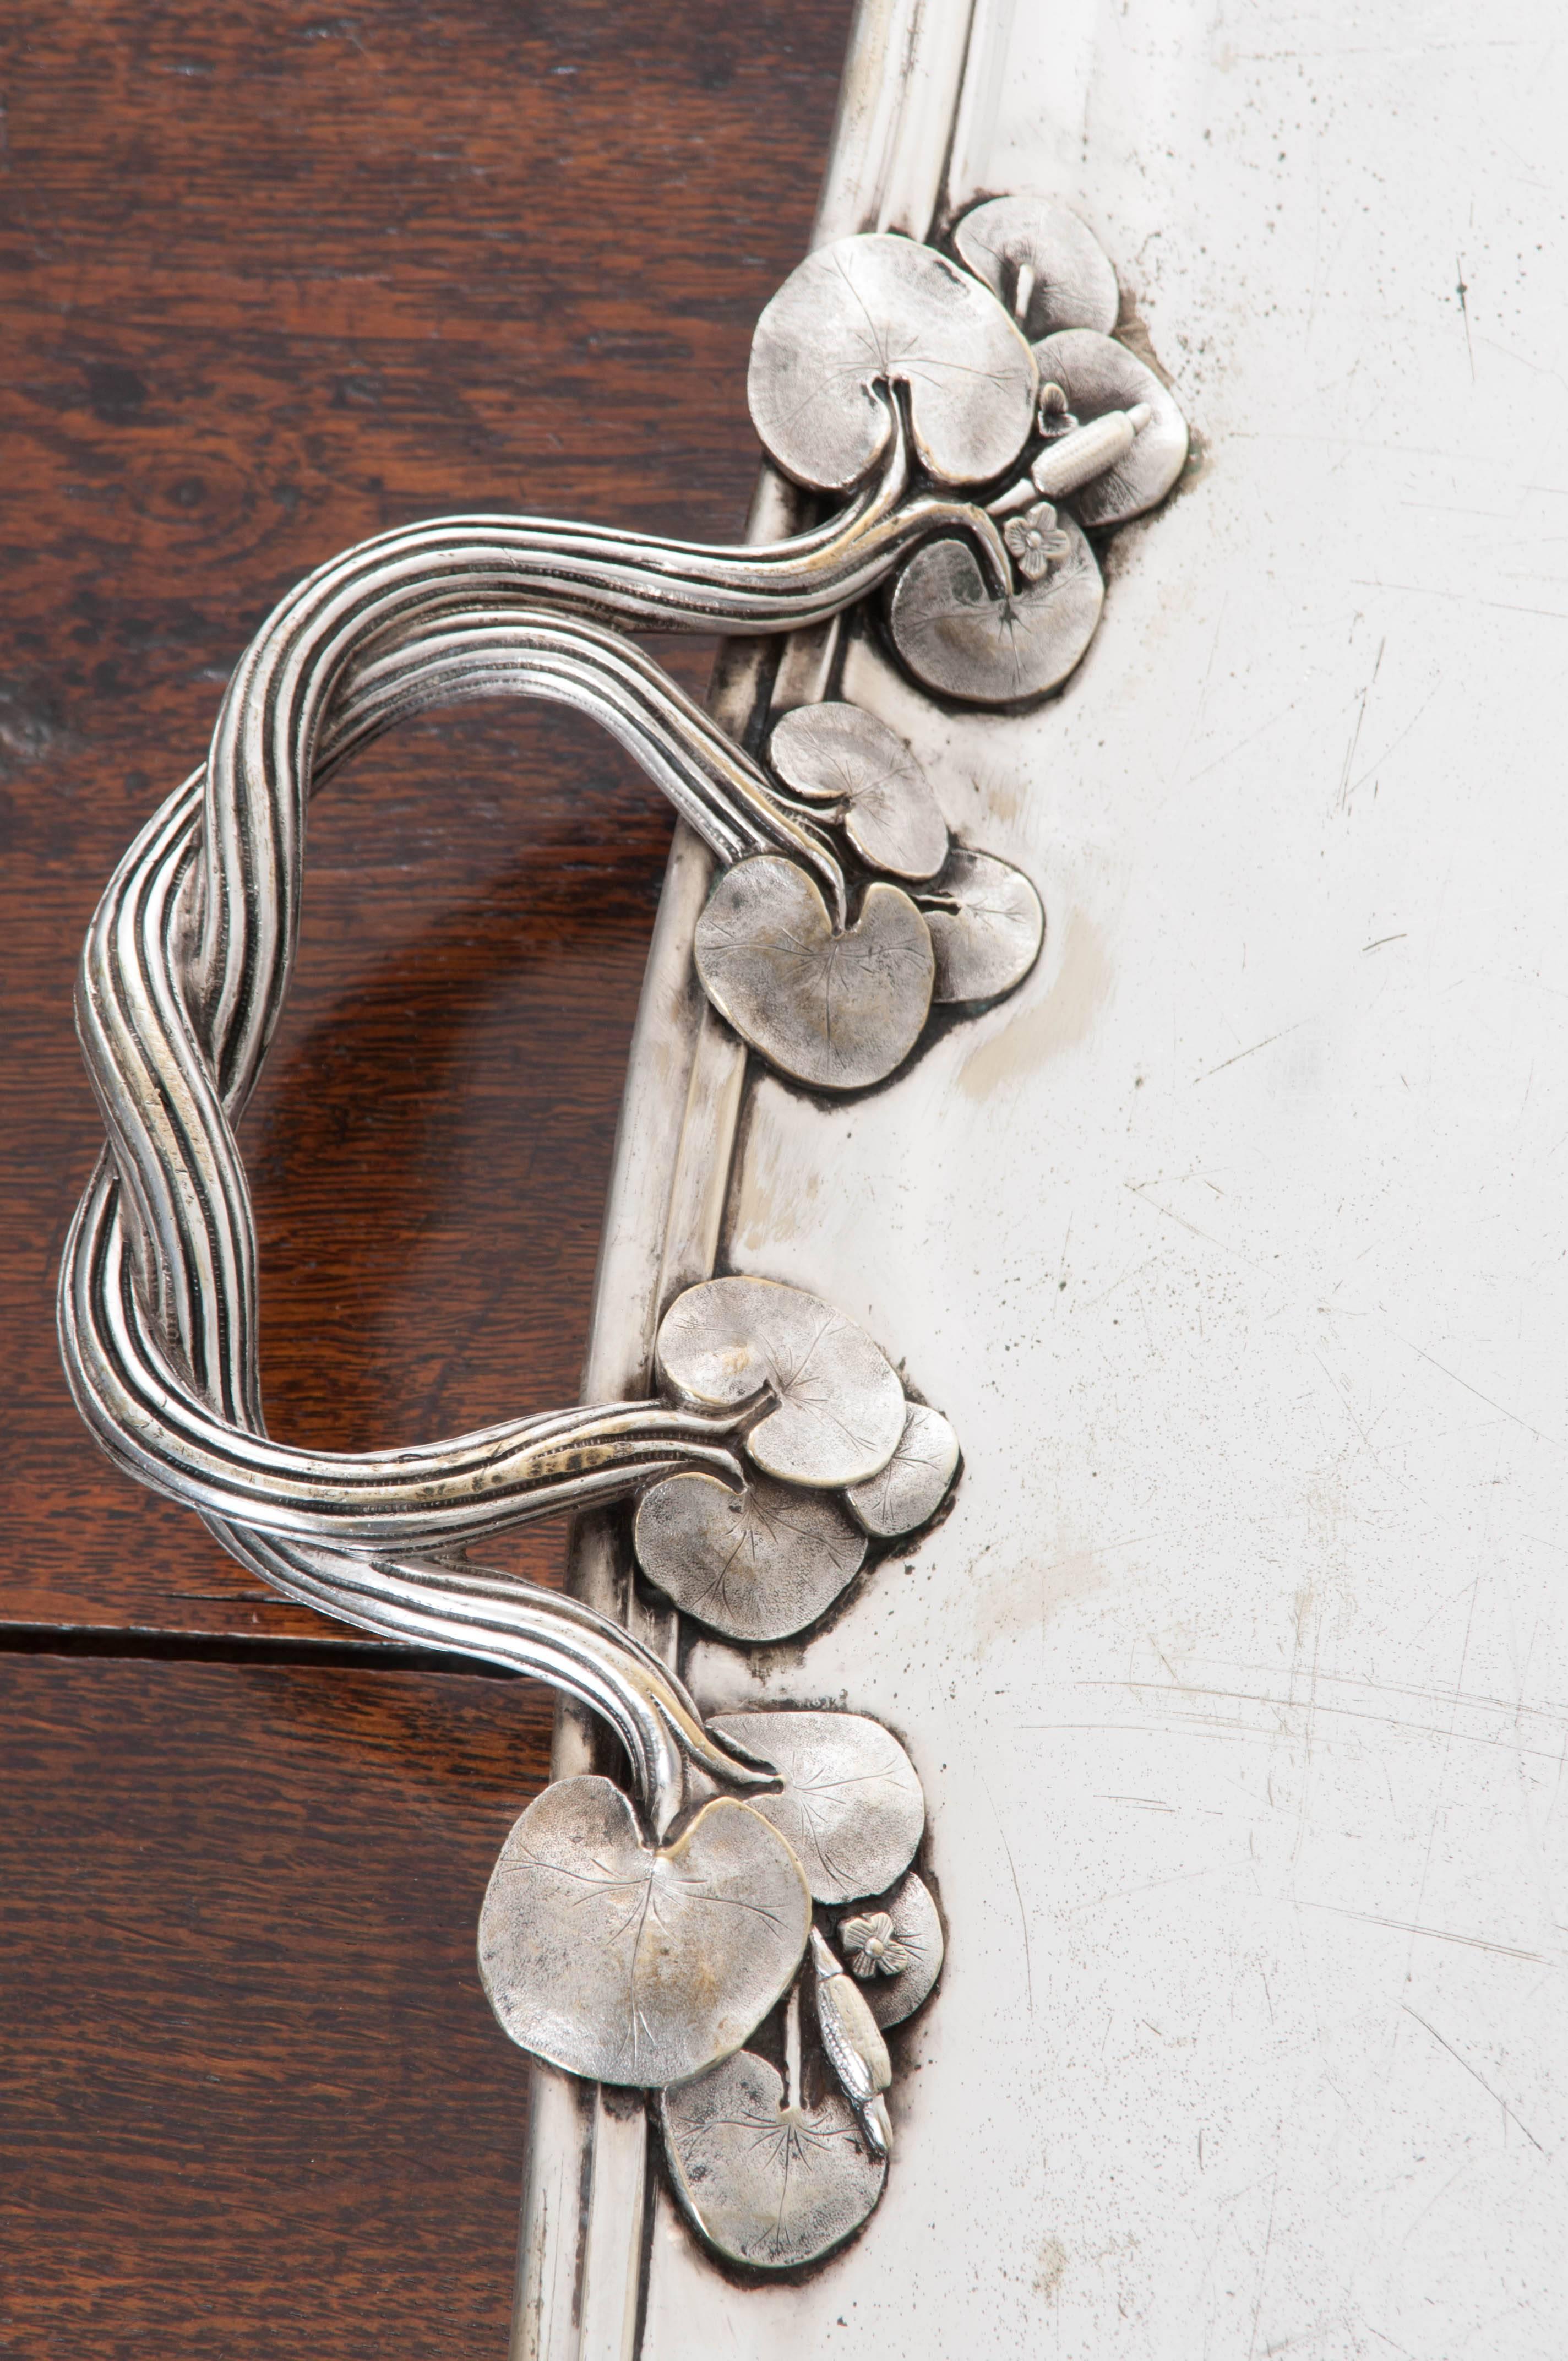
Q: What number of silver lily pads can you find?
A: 14